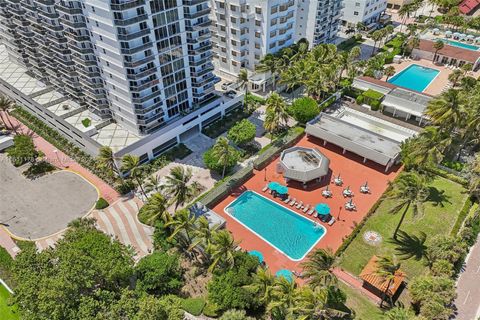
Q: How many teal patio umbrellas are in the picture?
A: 5